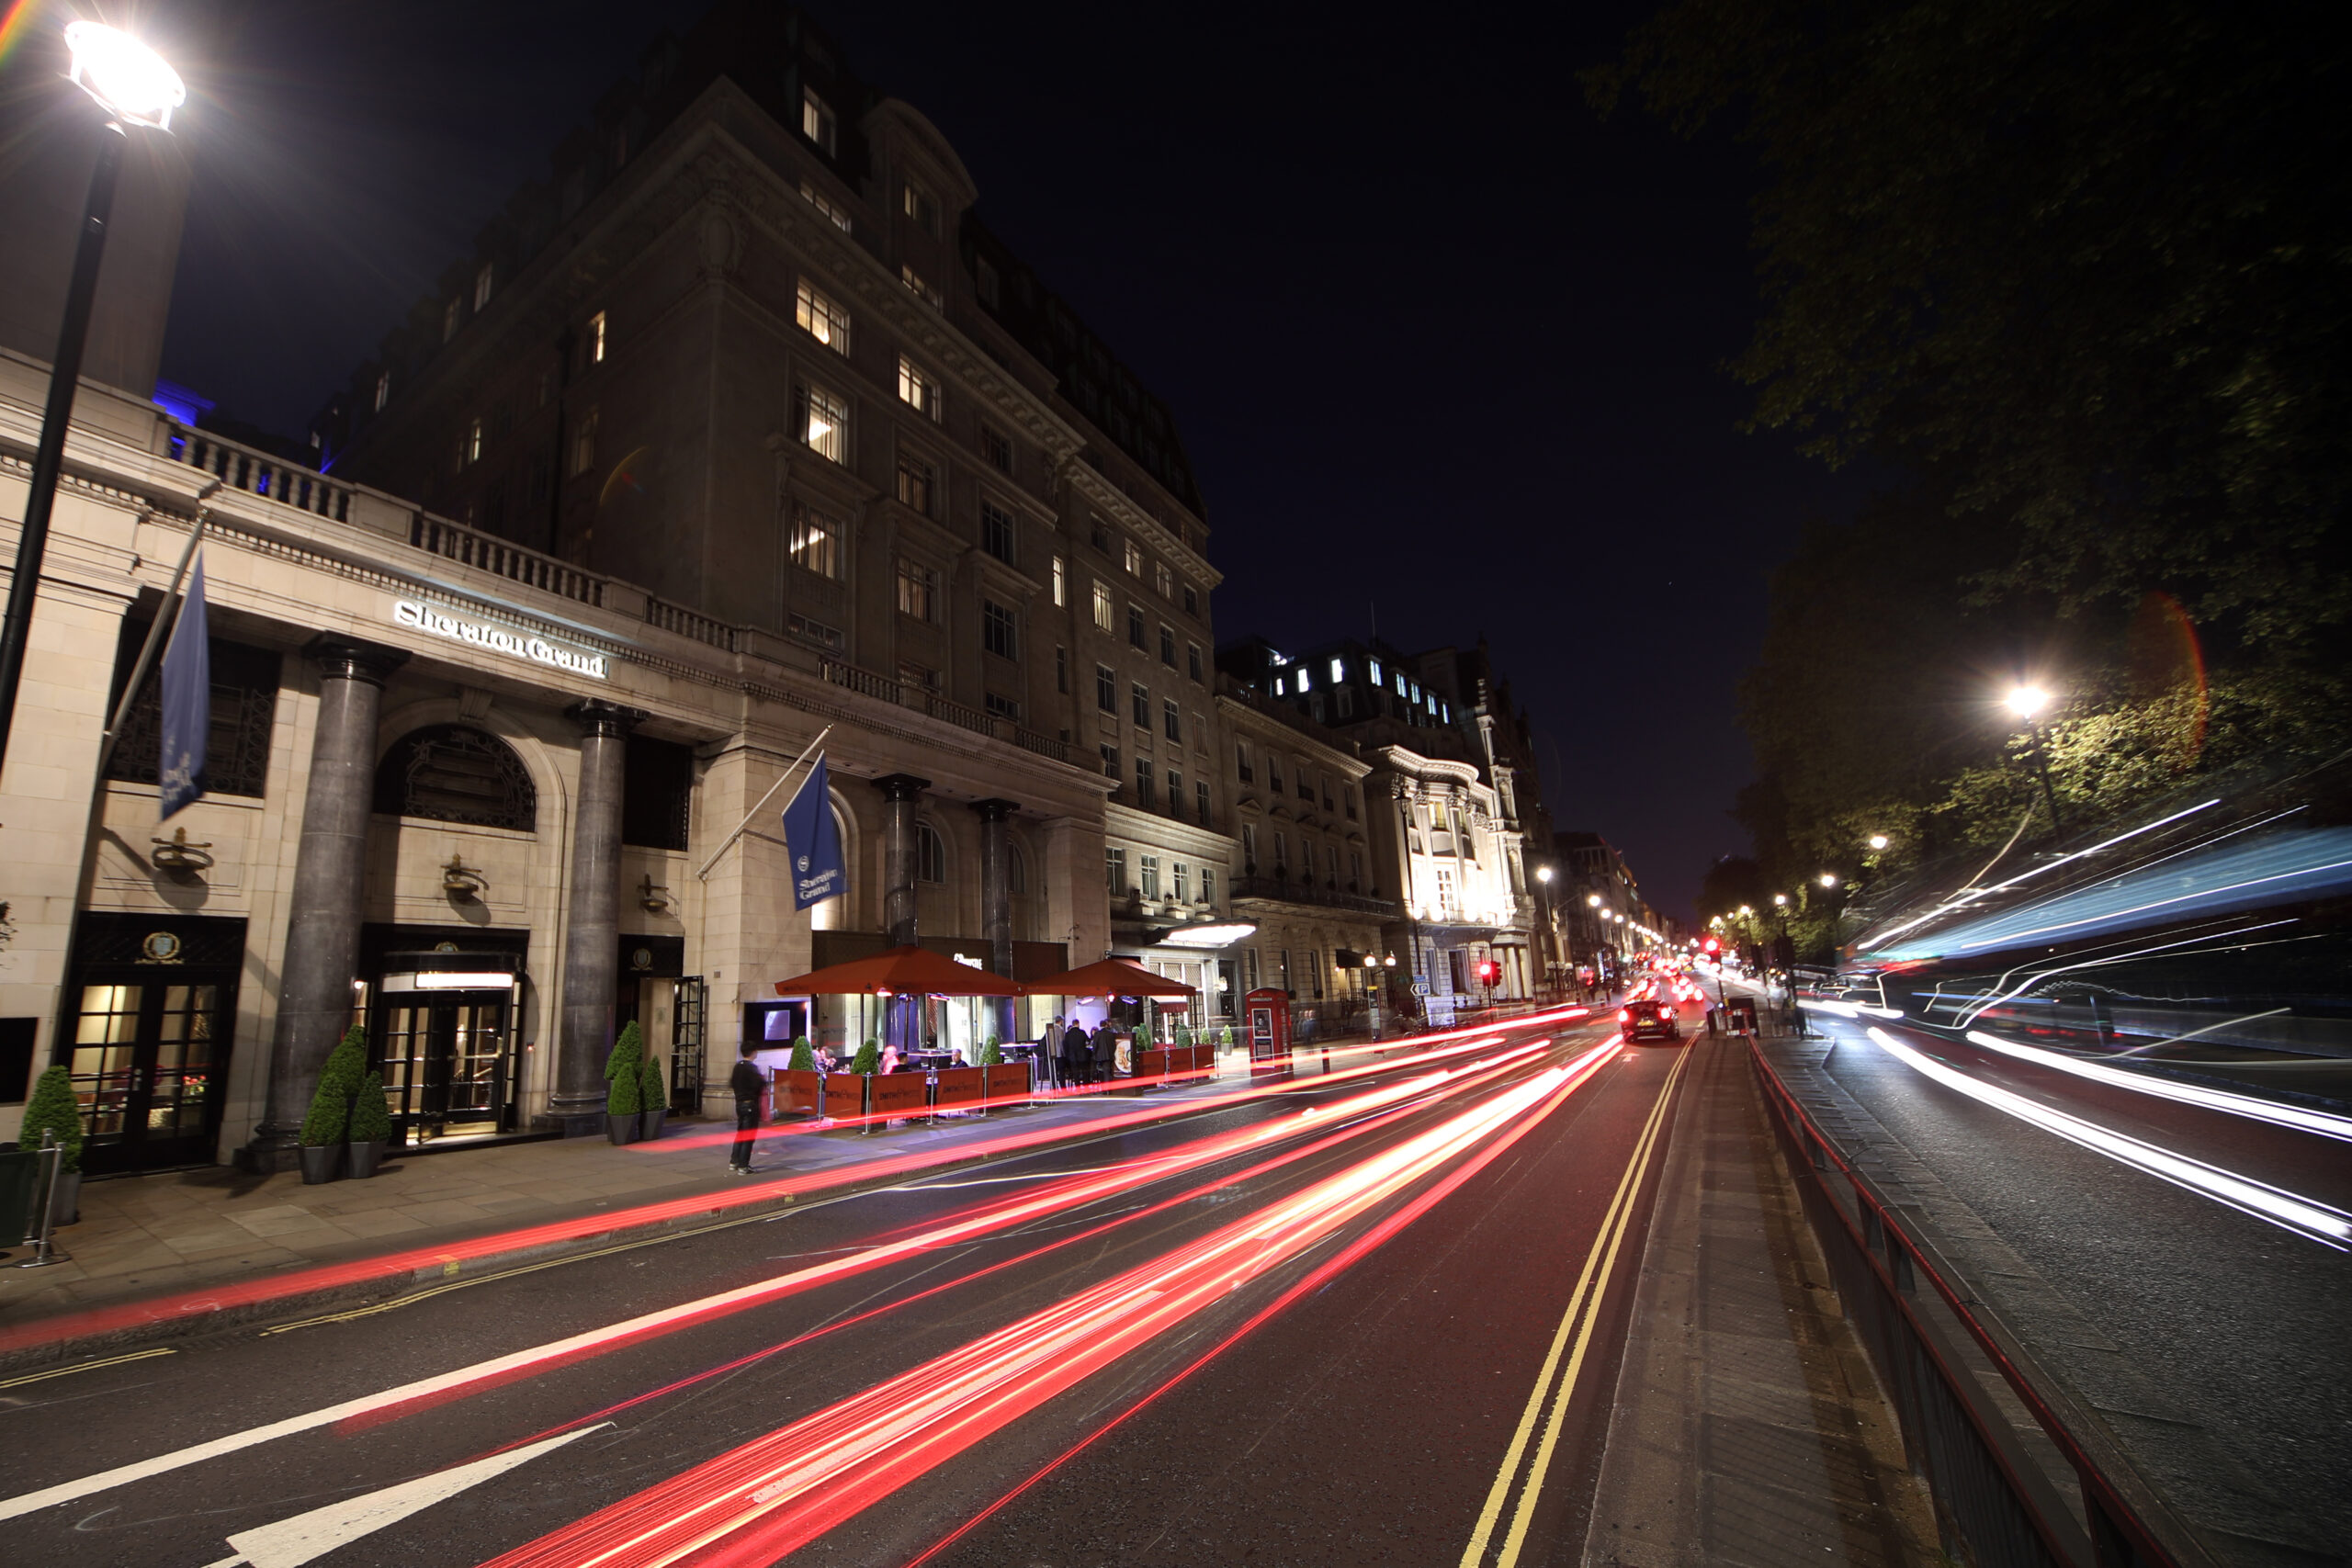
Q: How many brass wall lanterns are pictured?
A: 3